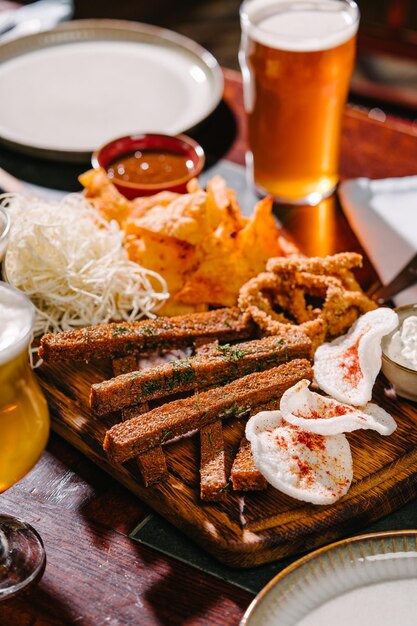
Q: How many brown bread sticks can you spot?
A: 6